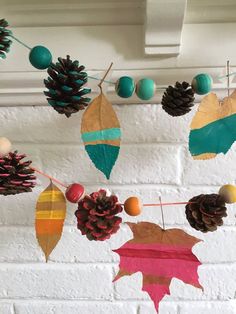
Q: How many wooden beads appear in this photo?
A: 8